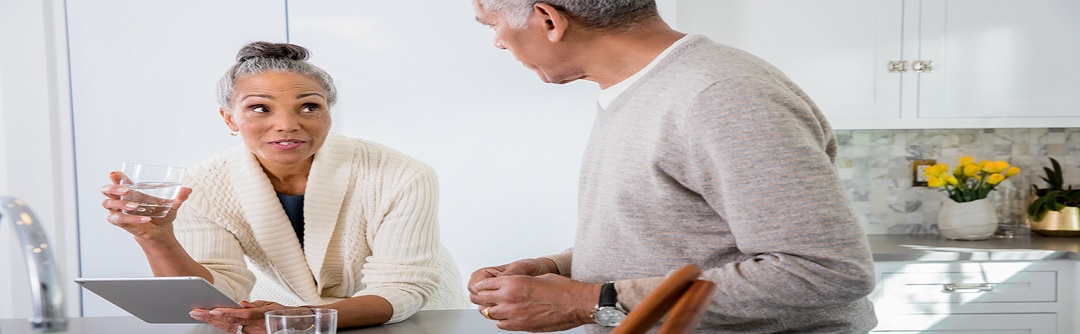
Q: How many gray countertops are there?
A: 2